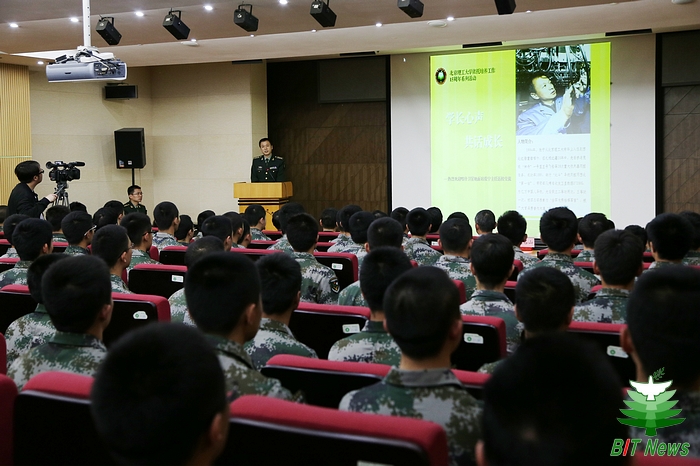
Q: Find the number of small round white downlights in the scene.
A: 12